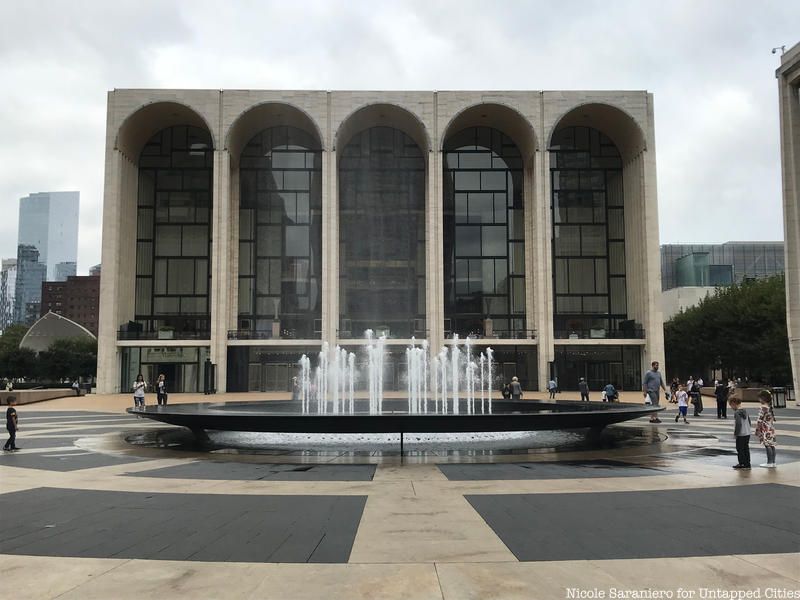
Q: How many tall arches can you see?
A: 5